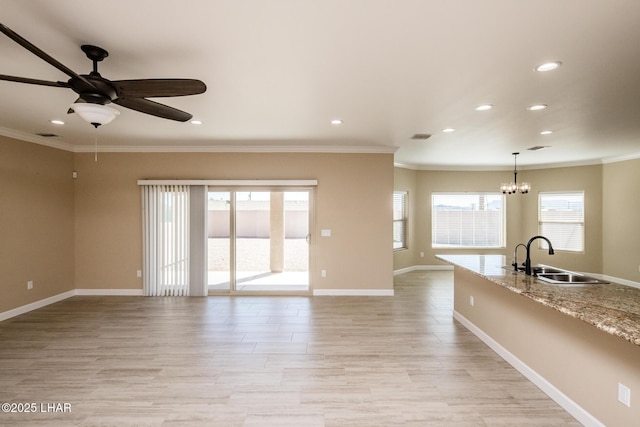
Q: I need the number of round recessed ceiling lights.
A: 8